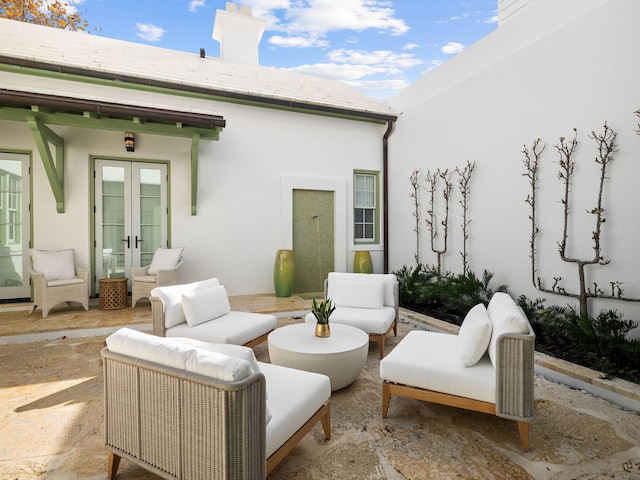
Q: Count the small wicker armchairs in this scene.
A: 2